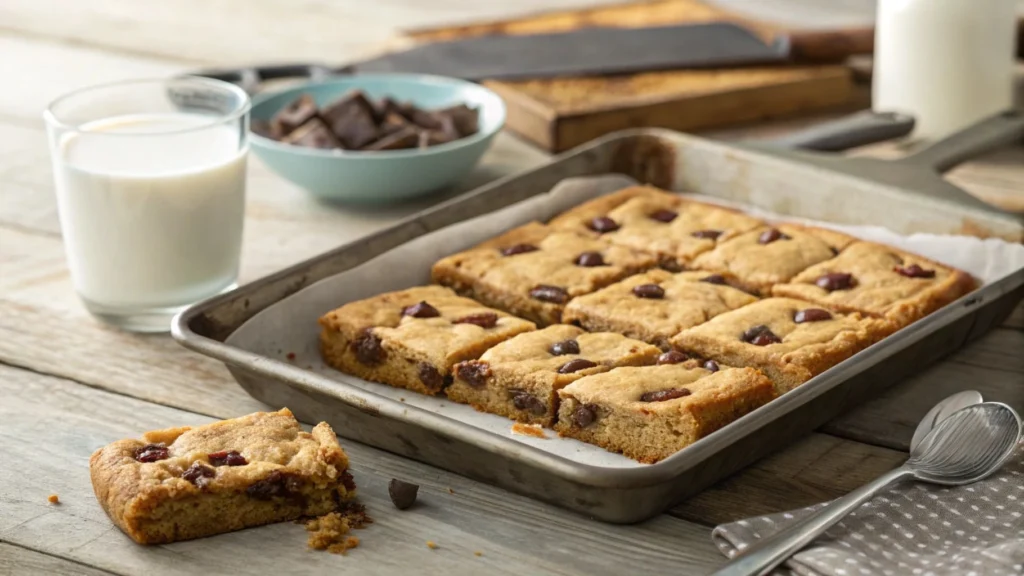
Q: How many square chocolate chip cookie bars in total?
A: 10